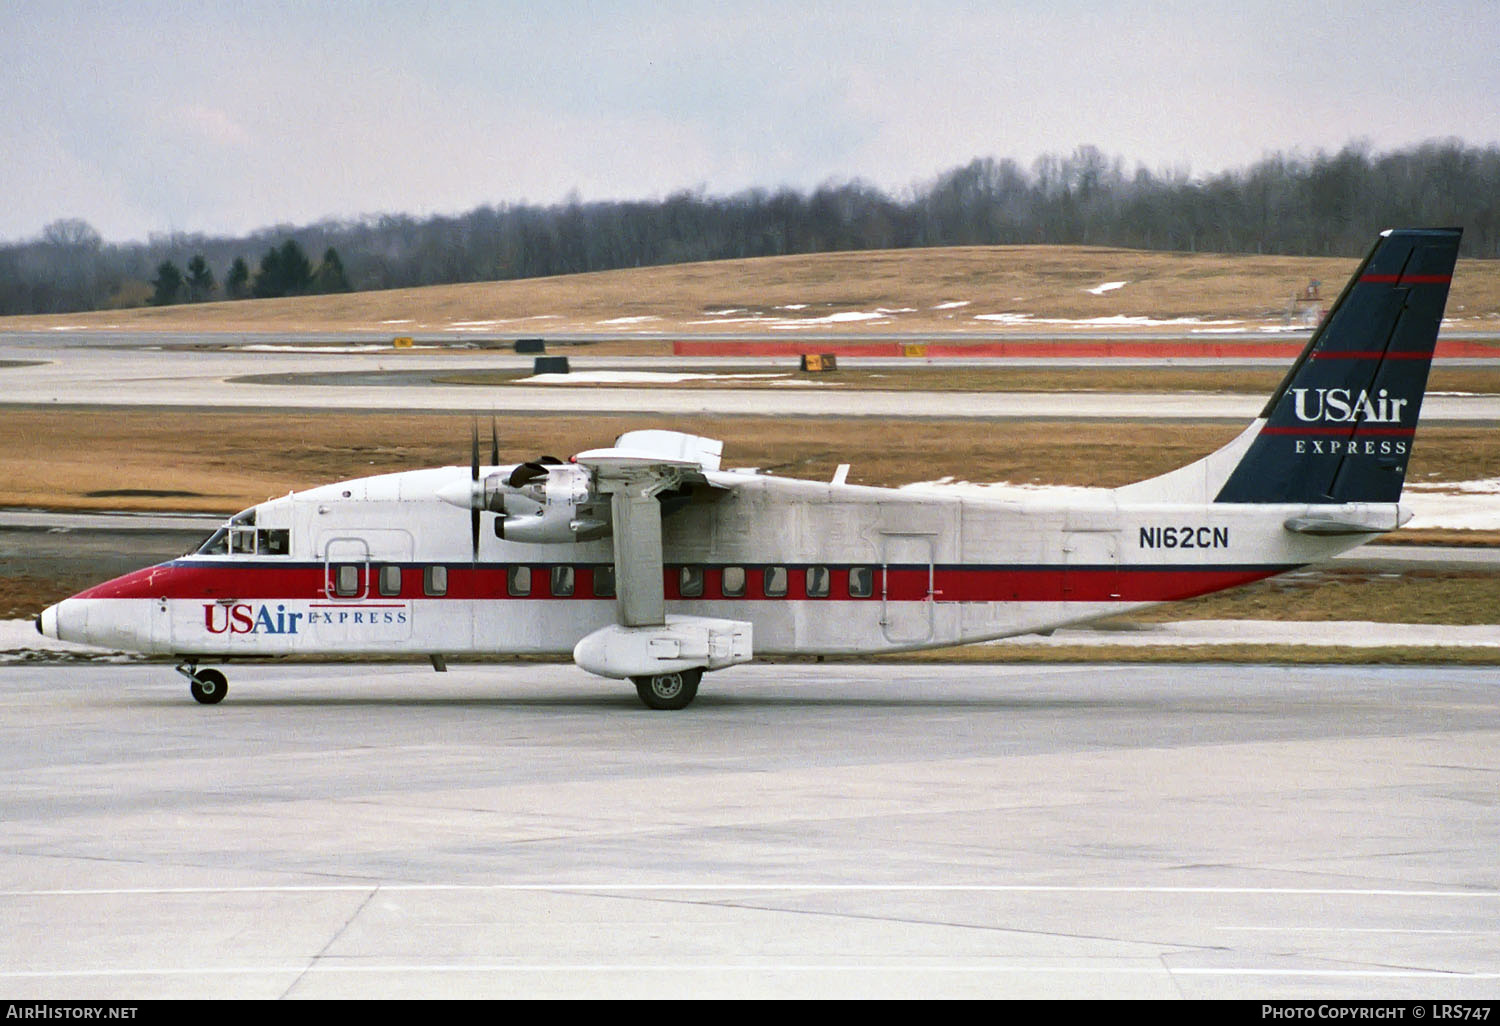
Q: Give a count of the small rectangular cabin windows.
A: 11